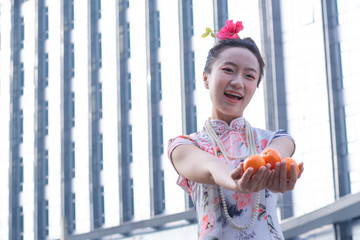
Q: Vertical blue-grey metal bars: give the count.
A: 10